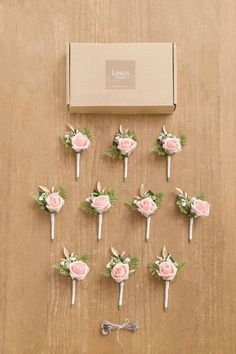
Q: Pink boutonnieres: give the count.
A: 10